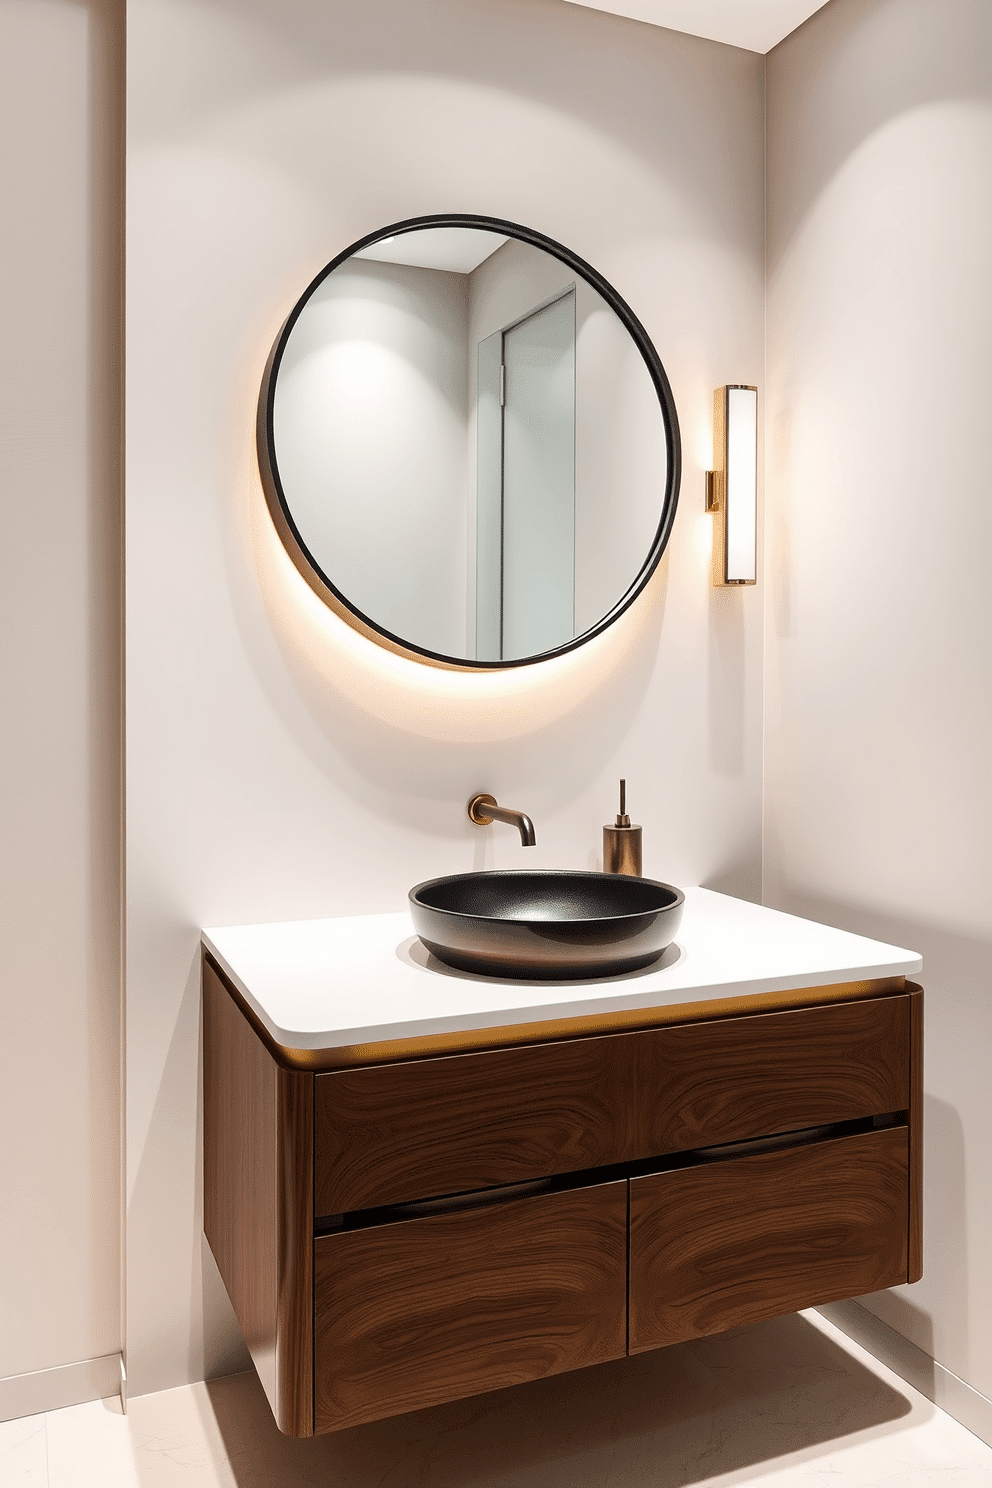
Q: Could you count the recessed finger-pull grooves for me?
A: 2